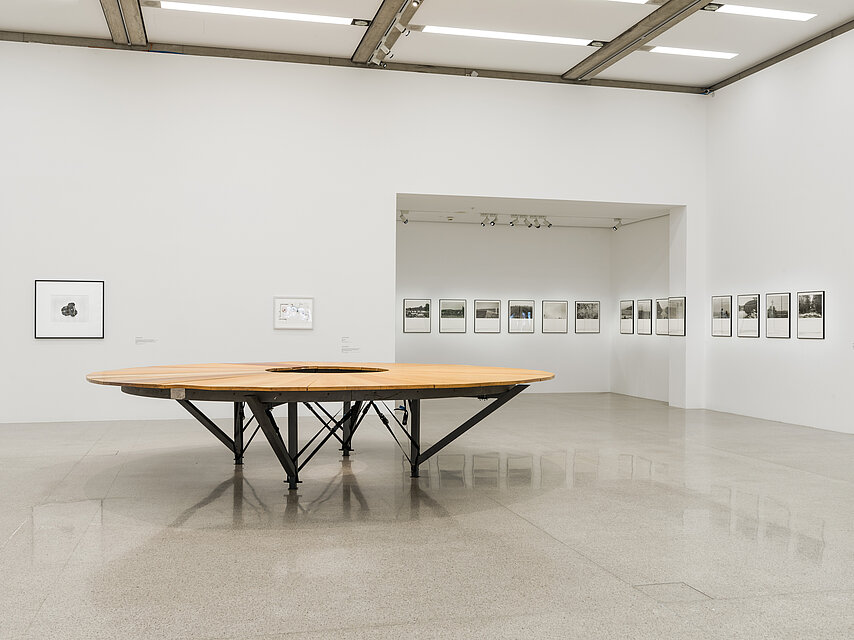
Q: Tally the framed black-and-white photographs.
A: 14